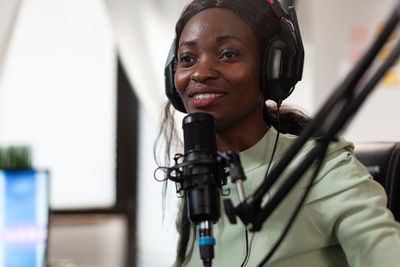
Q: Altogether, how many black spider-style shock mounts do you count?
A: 1